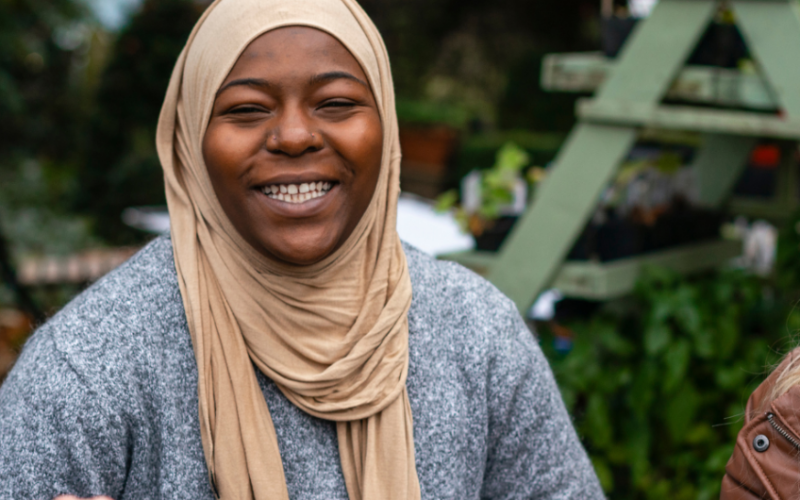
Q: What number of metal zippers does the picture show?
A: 1